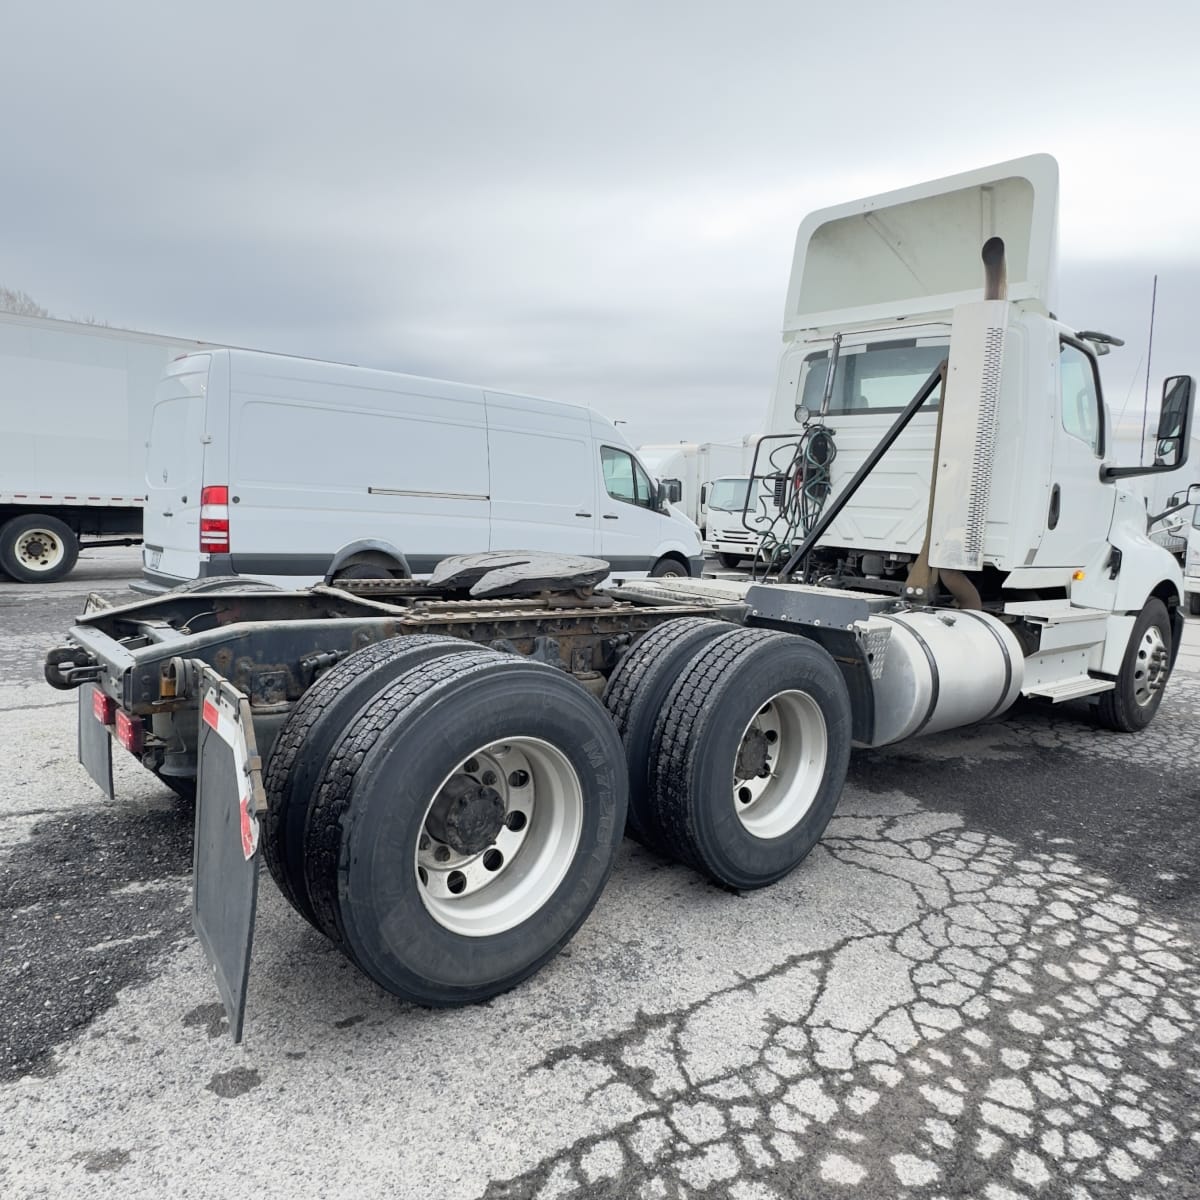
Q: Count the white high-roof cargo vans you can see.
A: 1